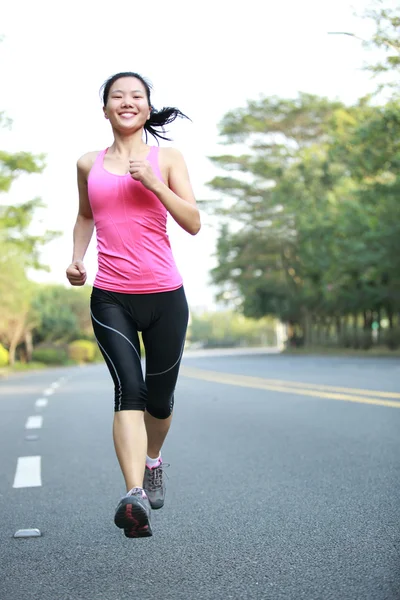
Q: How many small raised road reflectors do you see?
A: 2